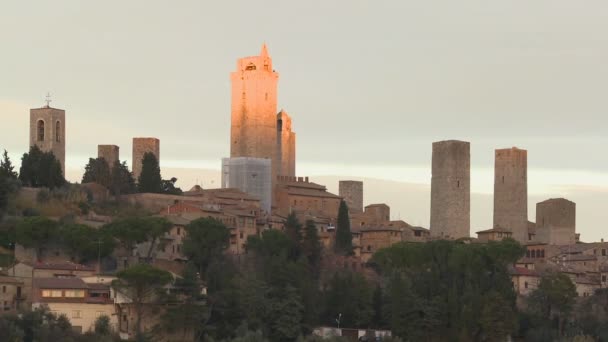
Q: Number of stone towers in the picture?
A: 9